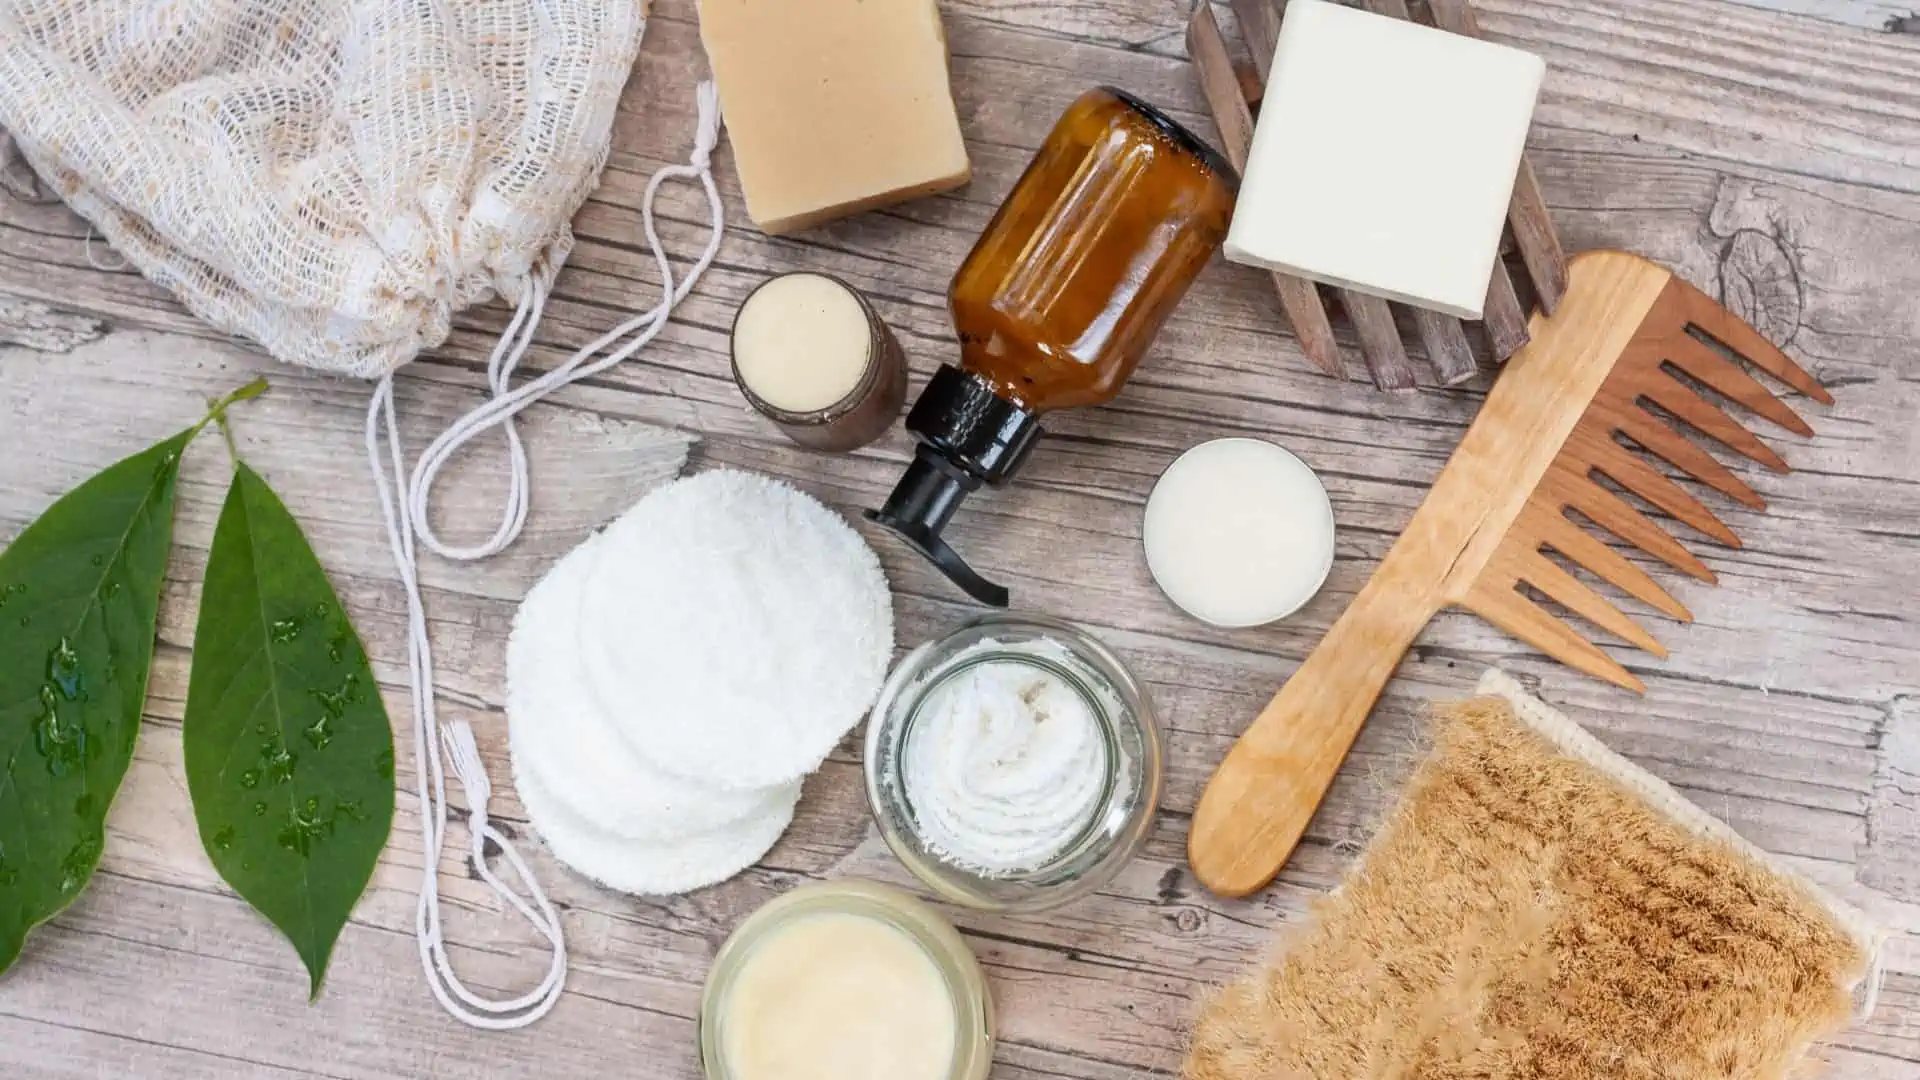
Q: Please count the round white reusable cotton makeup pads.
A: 3